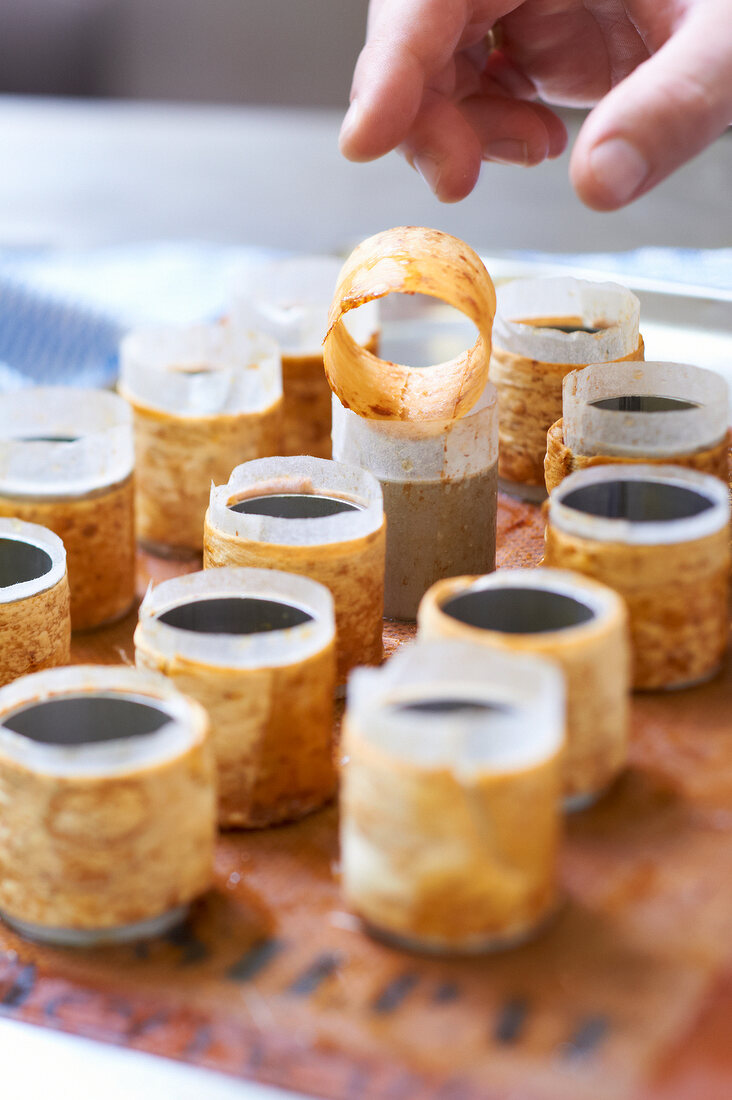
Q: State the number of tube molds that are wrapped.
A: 12